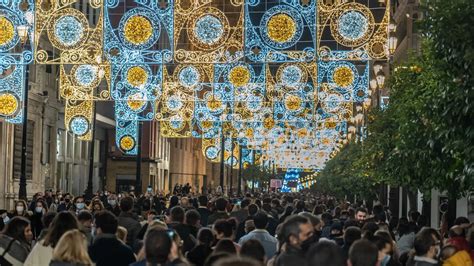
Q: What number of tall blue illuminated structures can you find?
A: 1